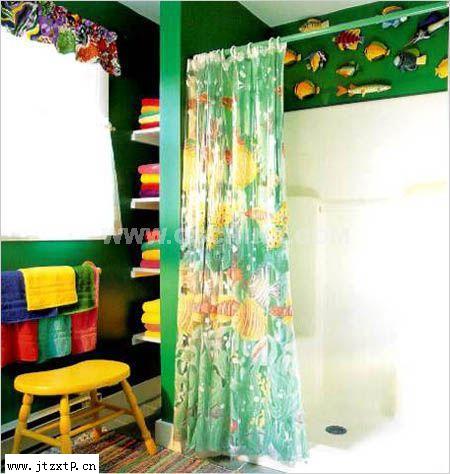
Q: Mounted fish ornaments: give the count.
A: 12